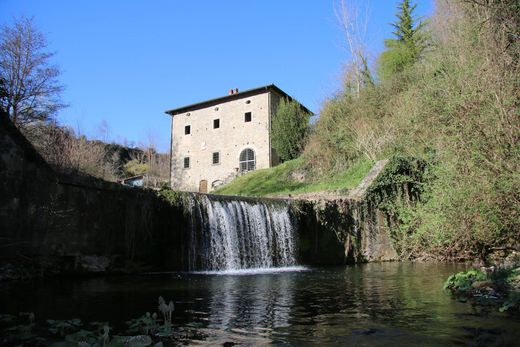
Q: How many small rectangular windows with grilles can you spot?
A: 2